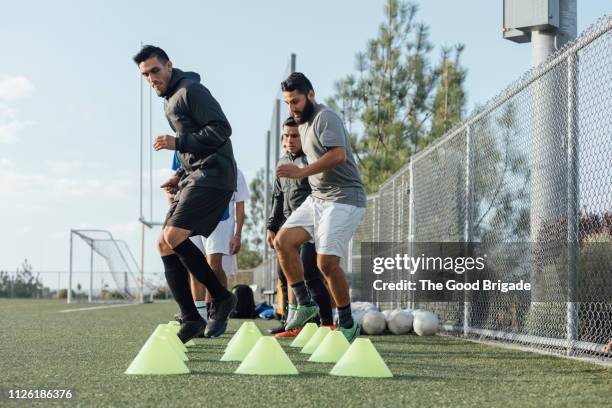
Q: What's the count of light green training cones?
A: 12